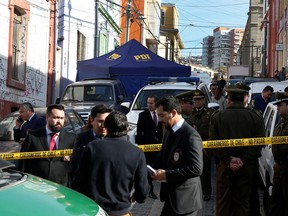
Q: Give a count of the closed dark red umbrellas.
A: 0